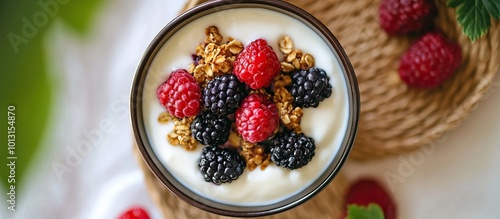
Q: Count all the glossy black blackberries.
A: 5